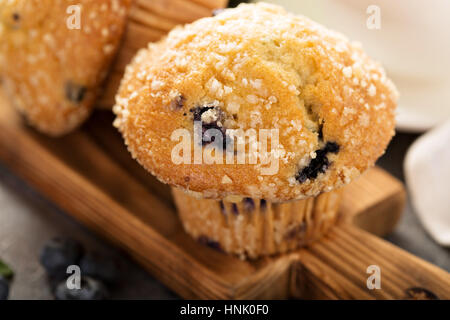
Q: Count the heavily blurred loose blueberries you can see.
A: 4